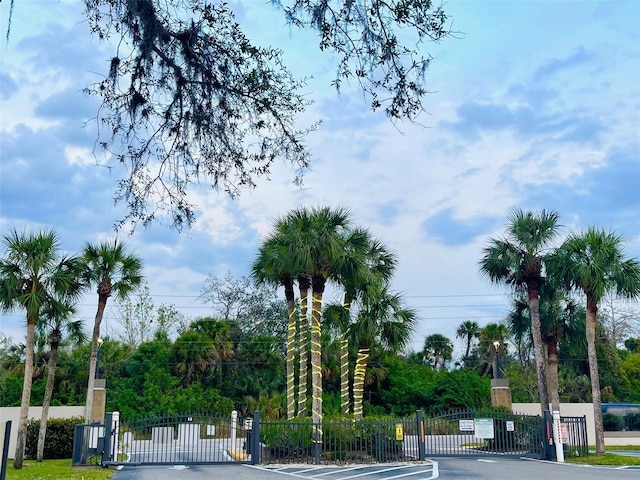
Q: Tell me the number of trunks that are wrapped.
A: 5